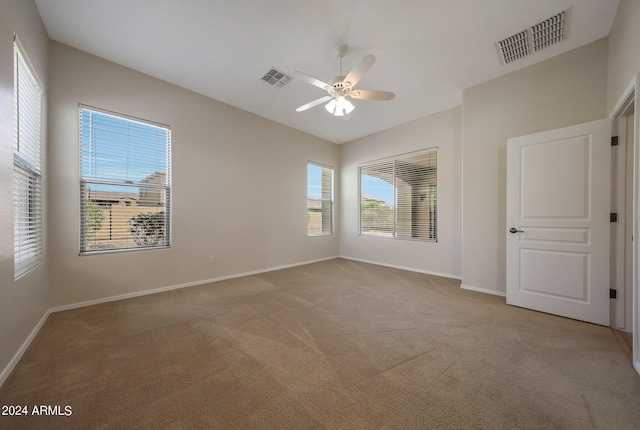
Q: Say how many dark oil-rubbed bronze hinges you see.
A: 3